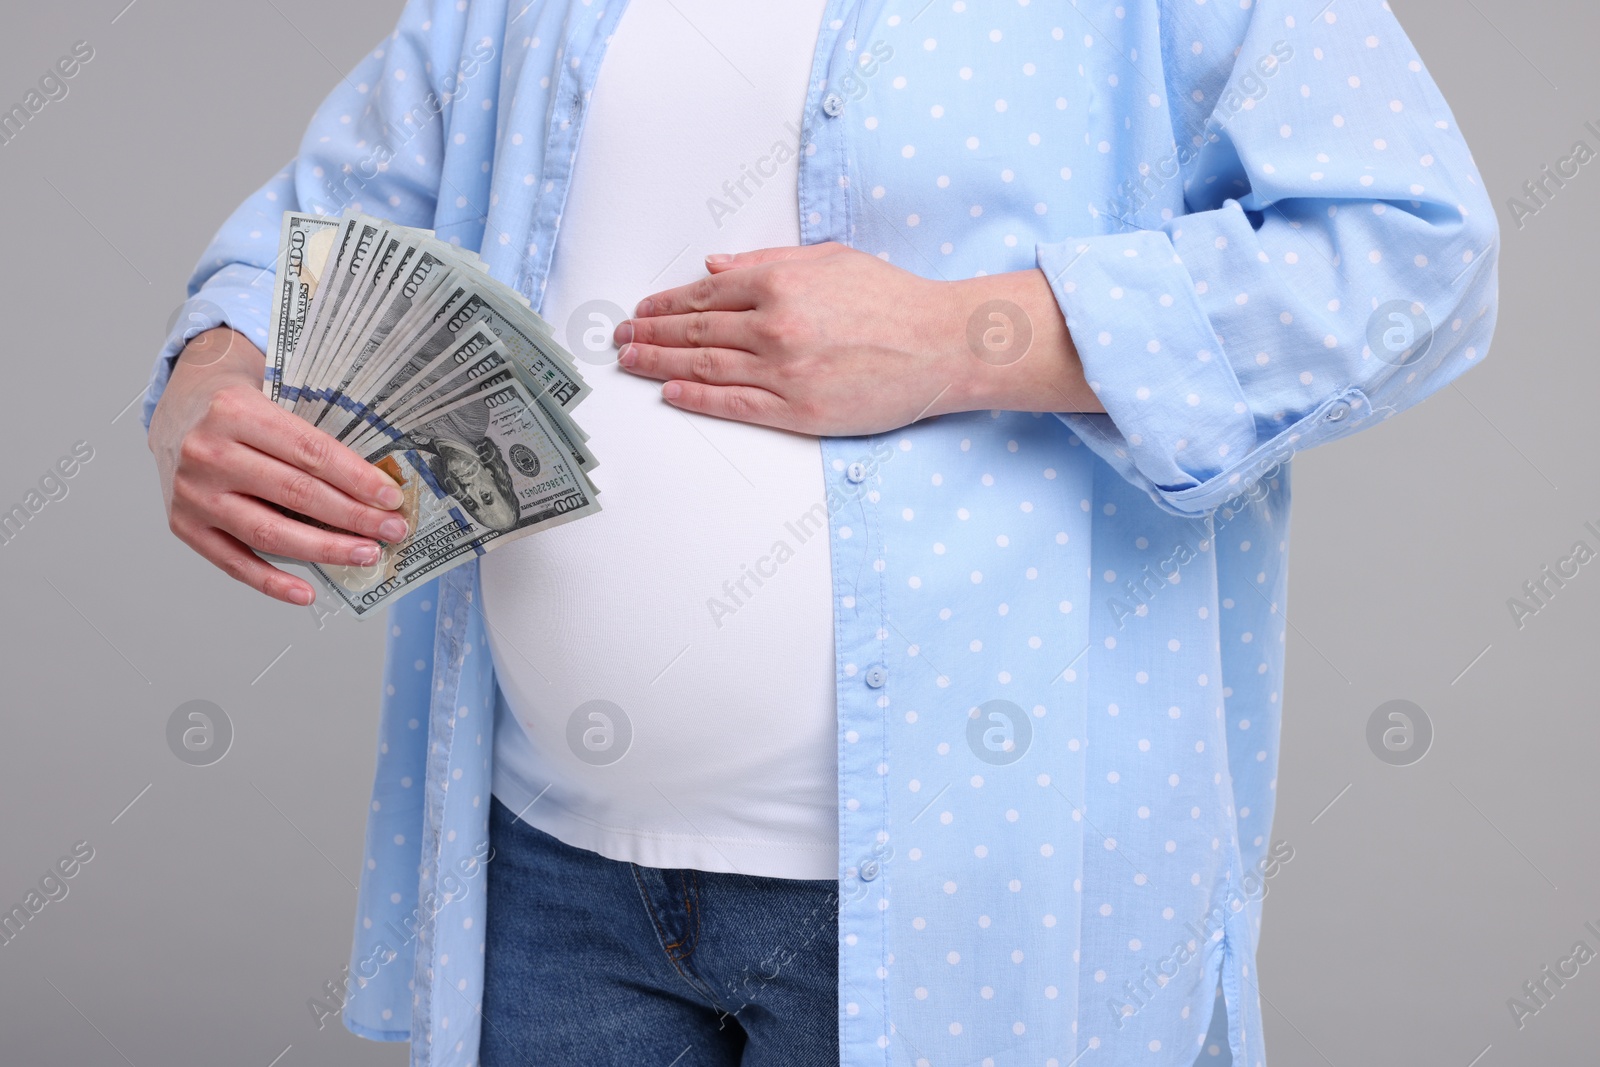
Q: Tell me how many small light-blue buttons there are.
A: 5